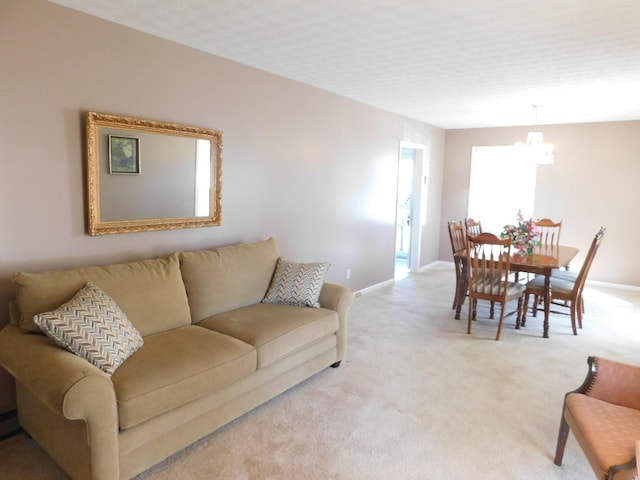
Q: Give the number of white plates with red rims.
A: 0